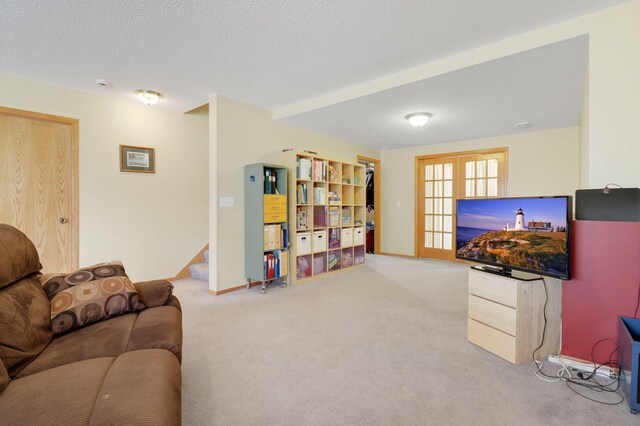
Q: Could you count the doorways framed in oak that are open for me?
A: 1